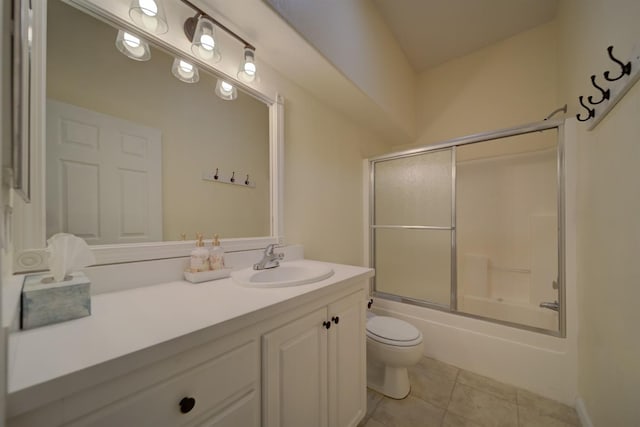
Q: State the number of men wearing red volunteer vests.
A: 0